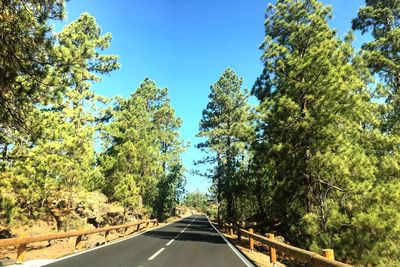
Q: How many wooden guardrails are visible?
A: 2